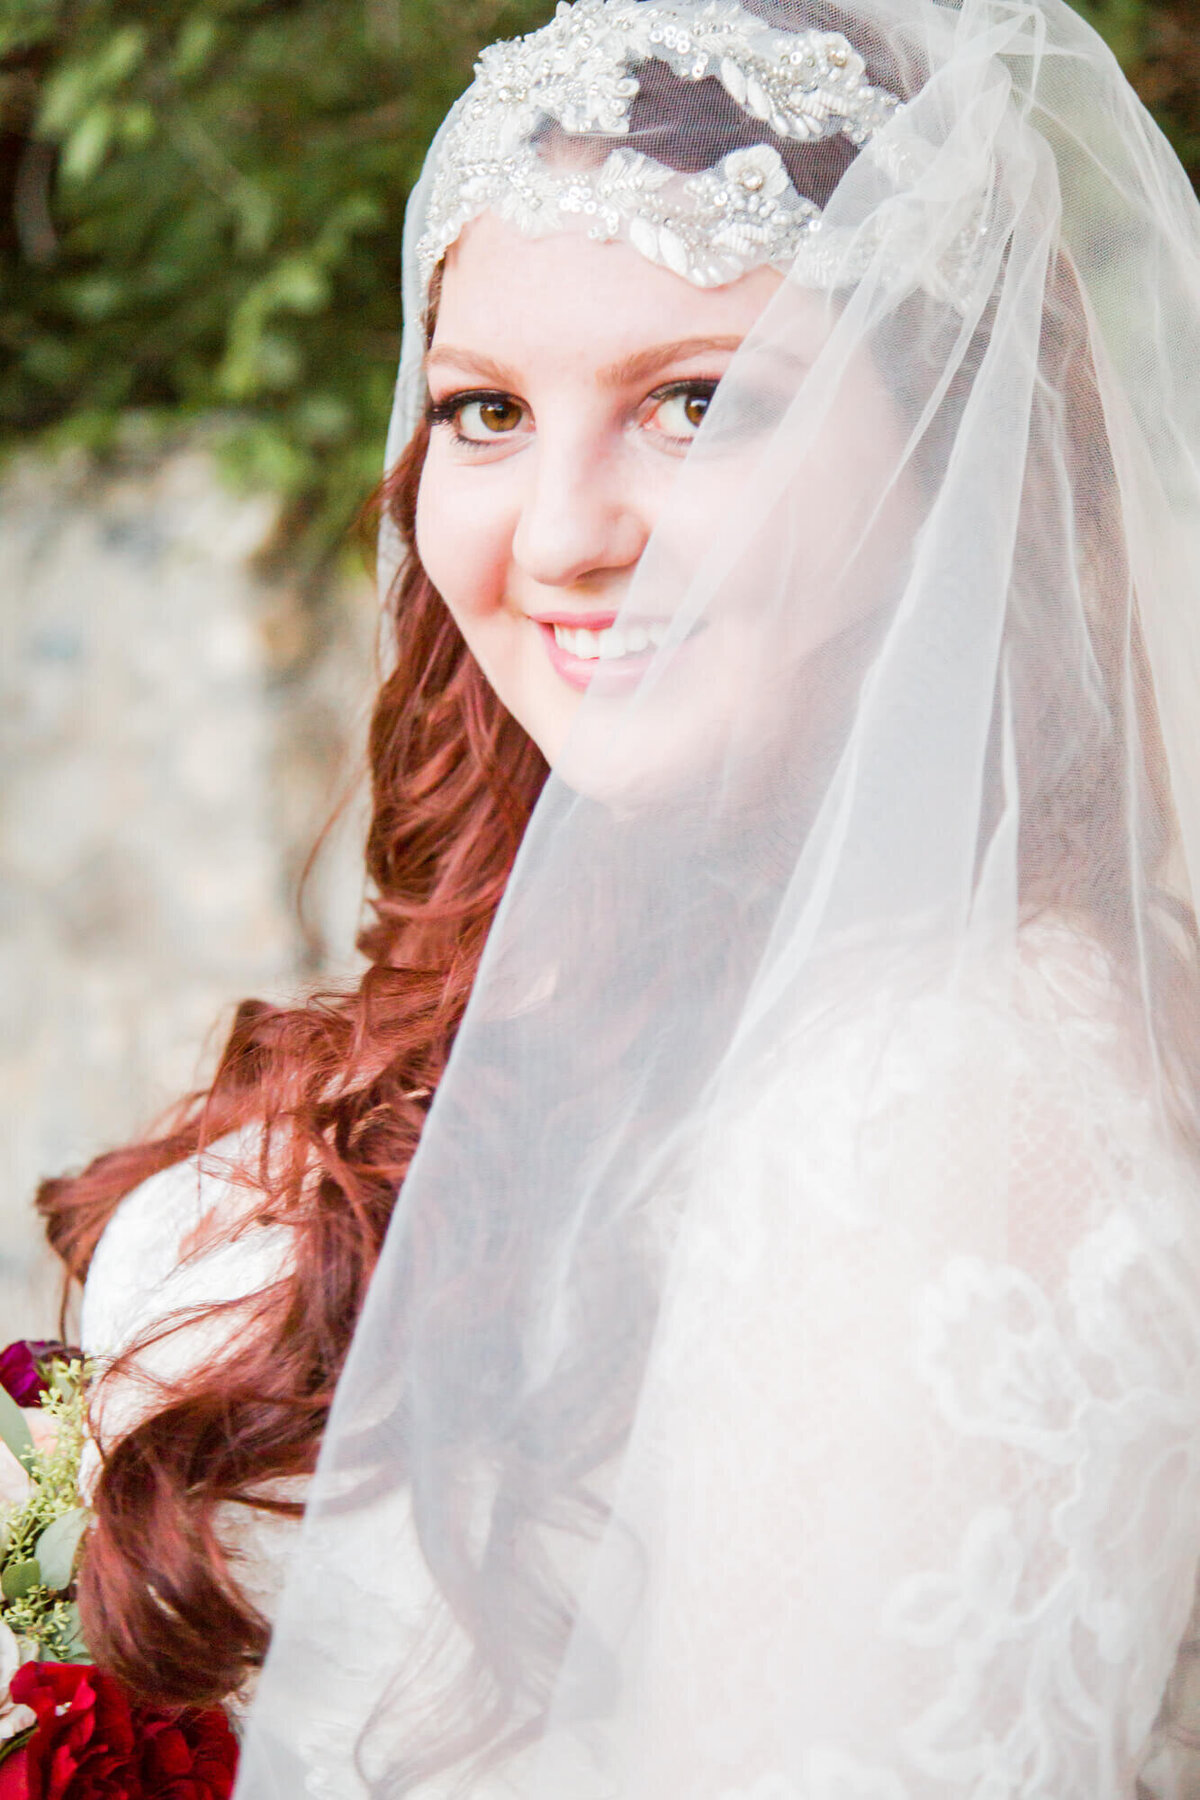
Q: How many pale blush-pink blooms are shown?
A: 2